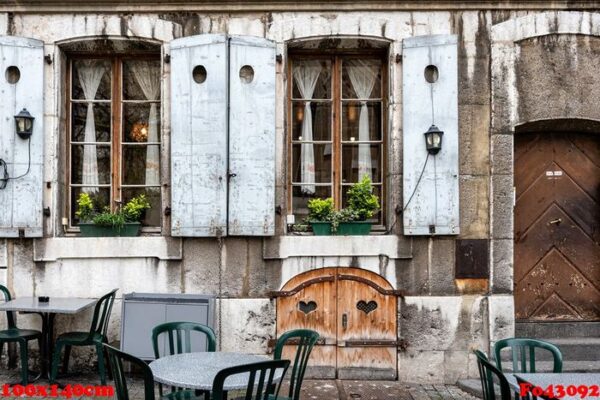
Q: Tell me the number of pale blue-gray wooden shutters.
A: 4